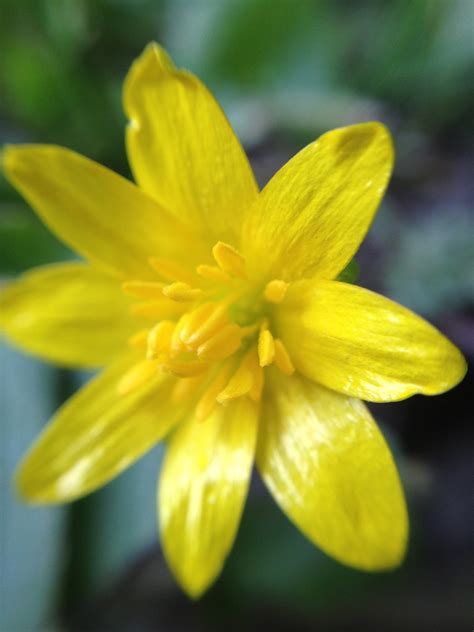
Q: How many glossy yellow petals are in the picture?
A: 8